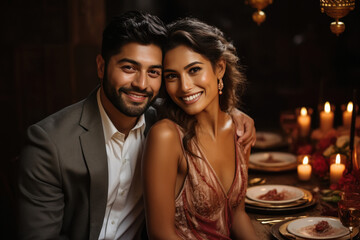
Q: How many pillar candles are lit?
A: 5